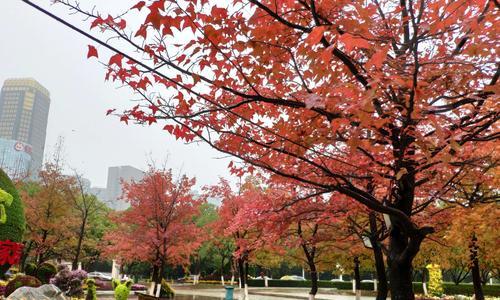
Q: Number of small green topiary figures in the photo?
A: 2